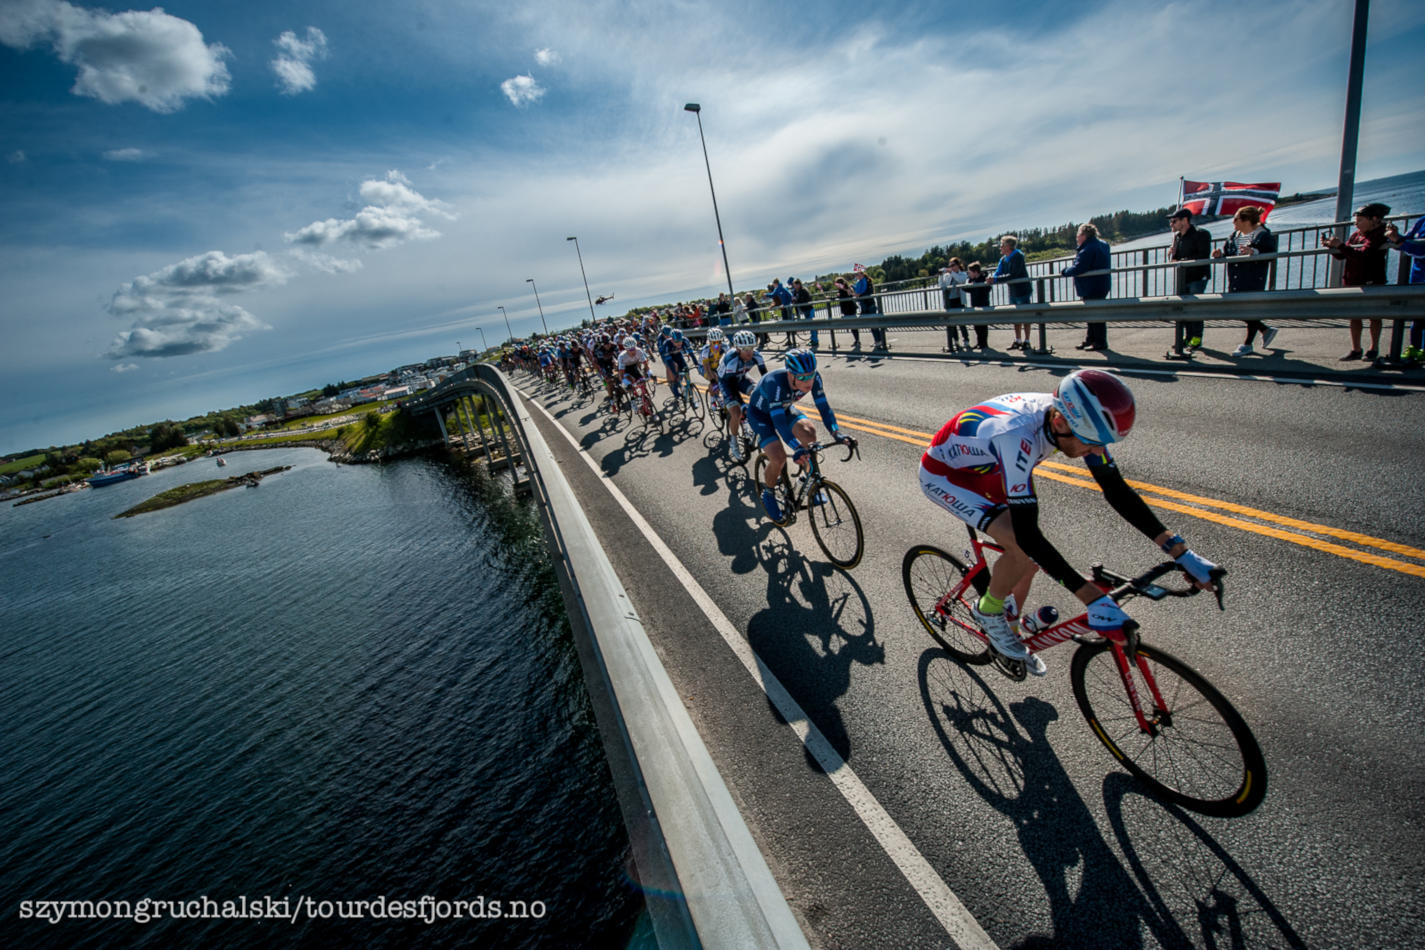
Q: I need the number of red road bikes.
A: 2